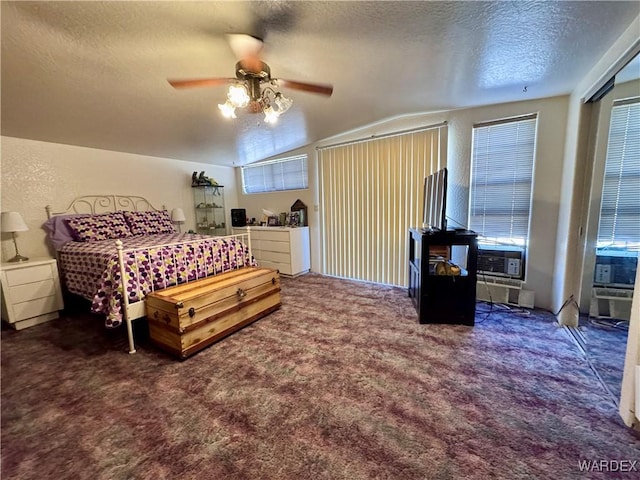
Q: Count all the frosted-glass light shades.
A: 4